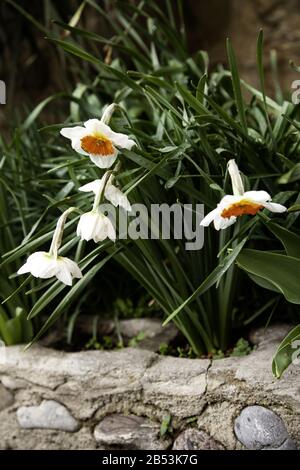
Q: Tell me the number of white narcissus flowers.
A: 5